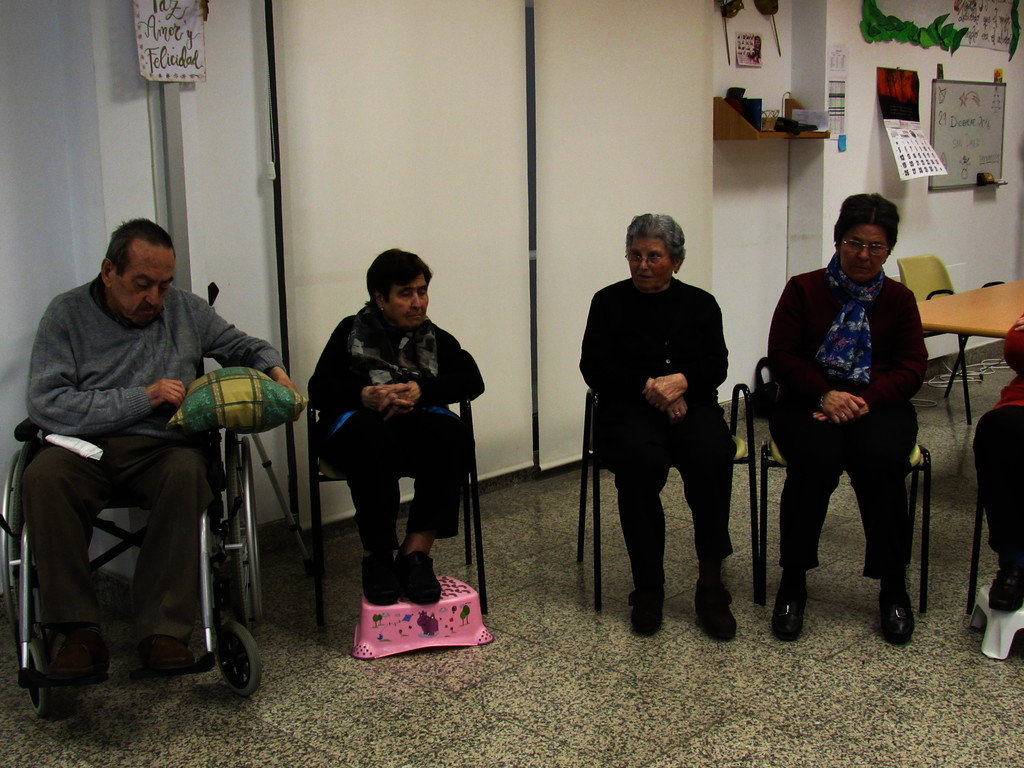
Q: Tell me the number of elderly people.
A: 4